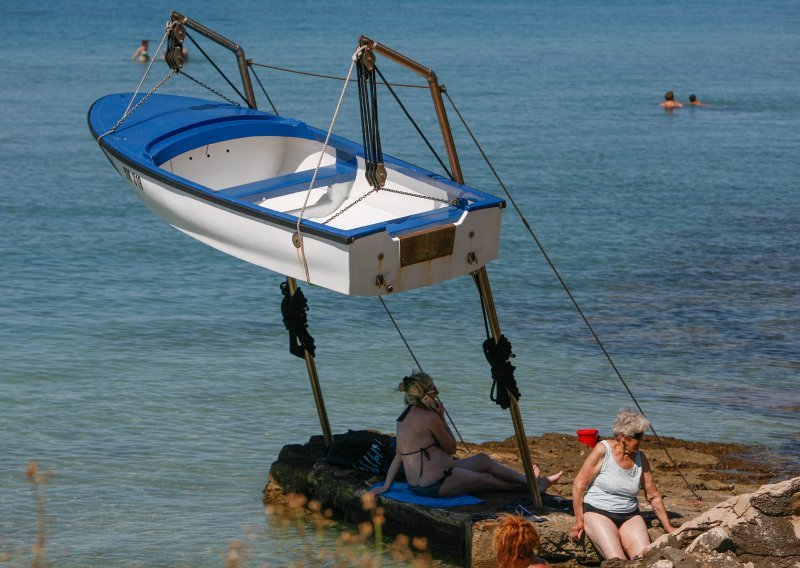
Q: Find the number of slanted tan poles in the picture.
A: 2